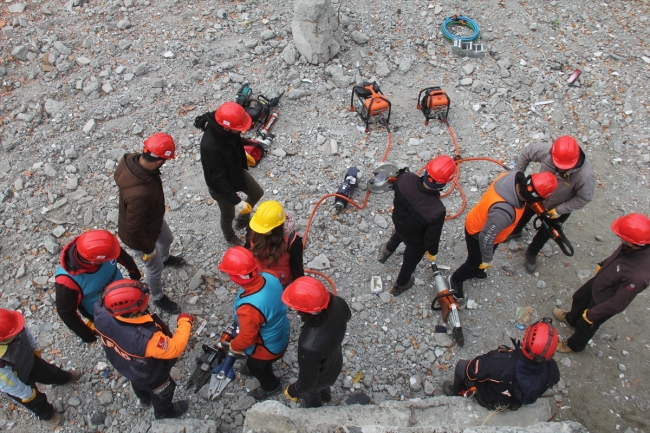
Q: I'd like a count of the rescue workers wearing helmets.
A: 13